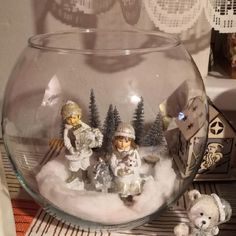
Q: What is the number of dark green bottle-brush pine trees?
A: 5